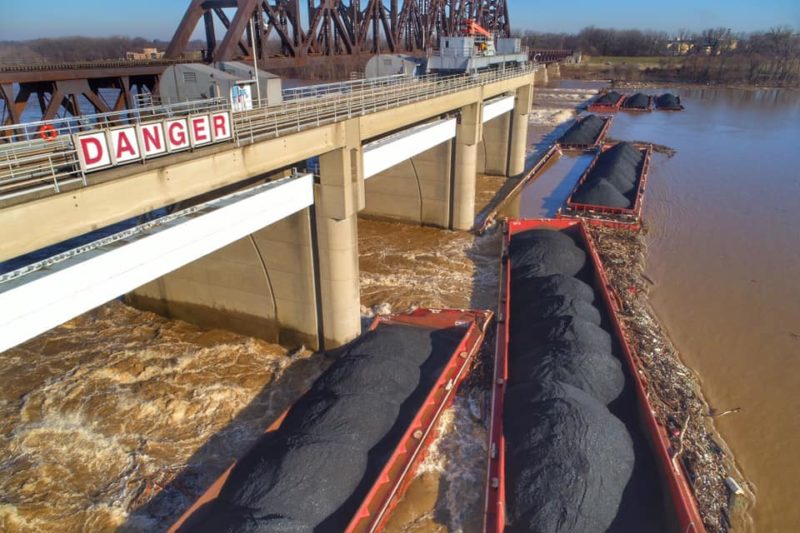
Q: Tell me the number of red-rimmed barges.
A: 7